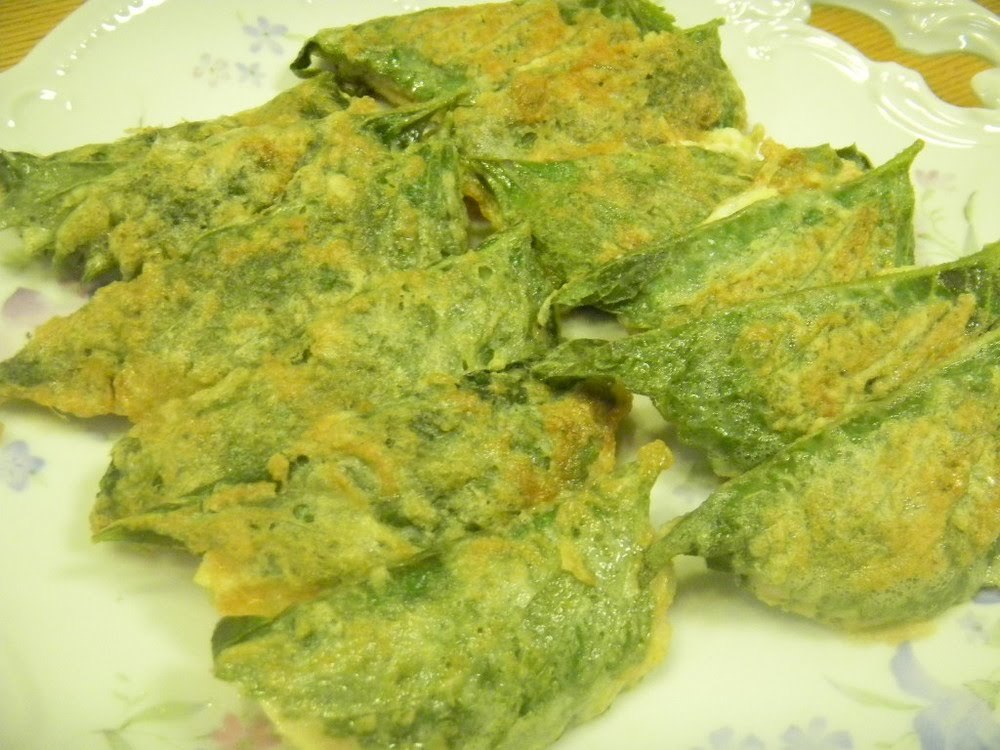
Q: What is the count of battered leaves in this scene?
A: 11